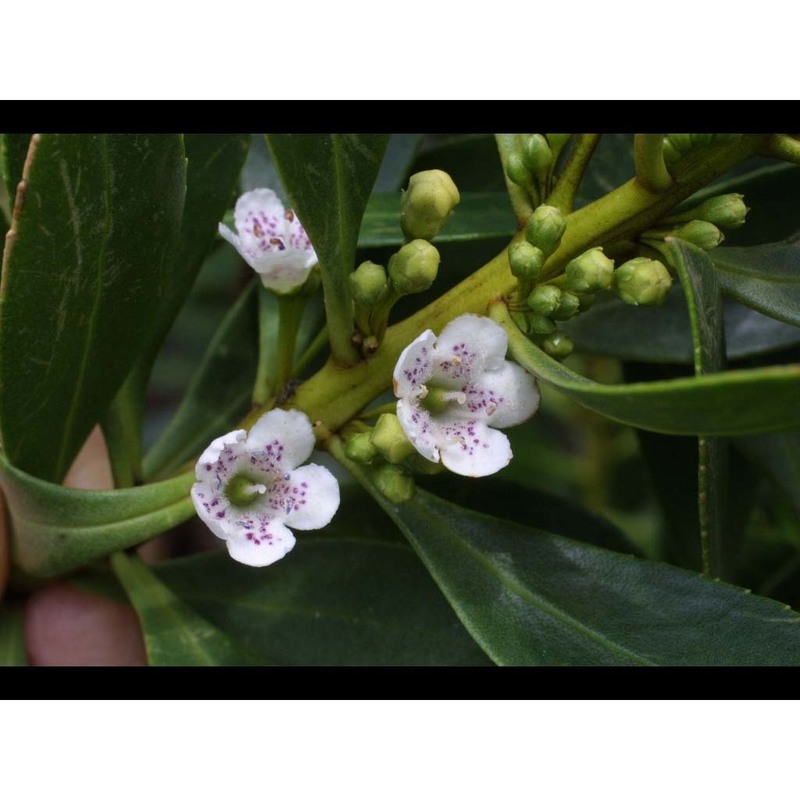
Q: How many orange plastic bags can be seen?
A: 0